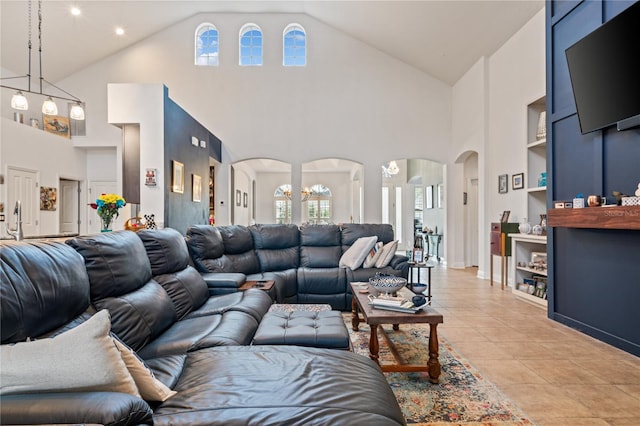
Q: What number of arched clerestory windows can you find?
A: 3